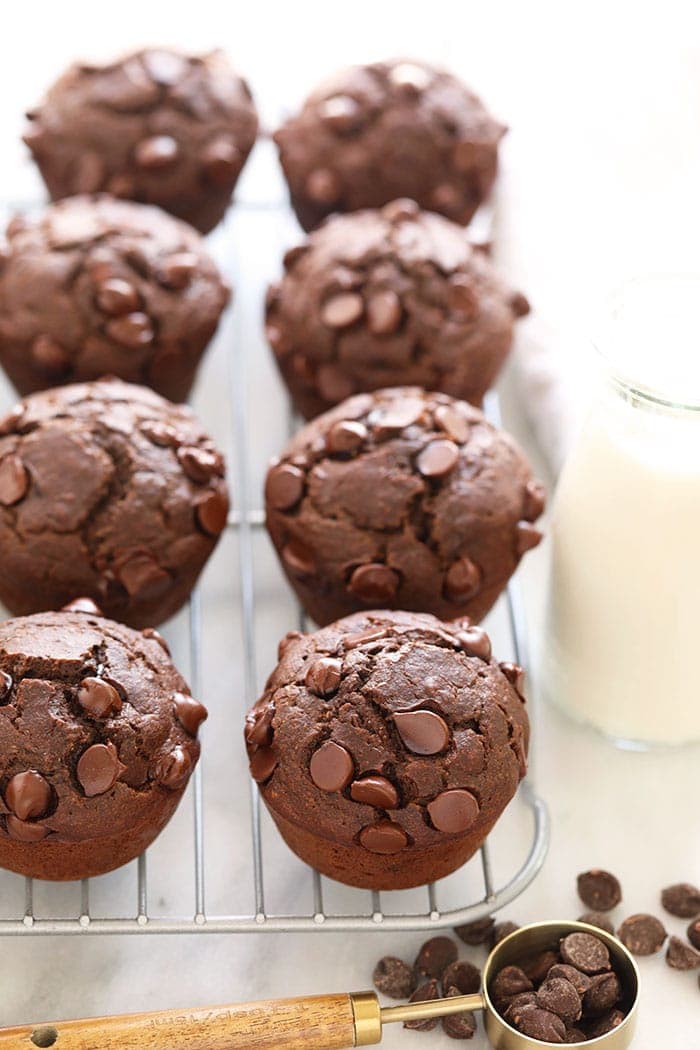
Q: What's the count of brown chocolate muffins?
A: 8